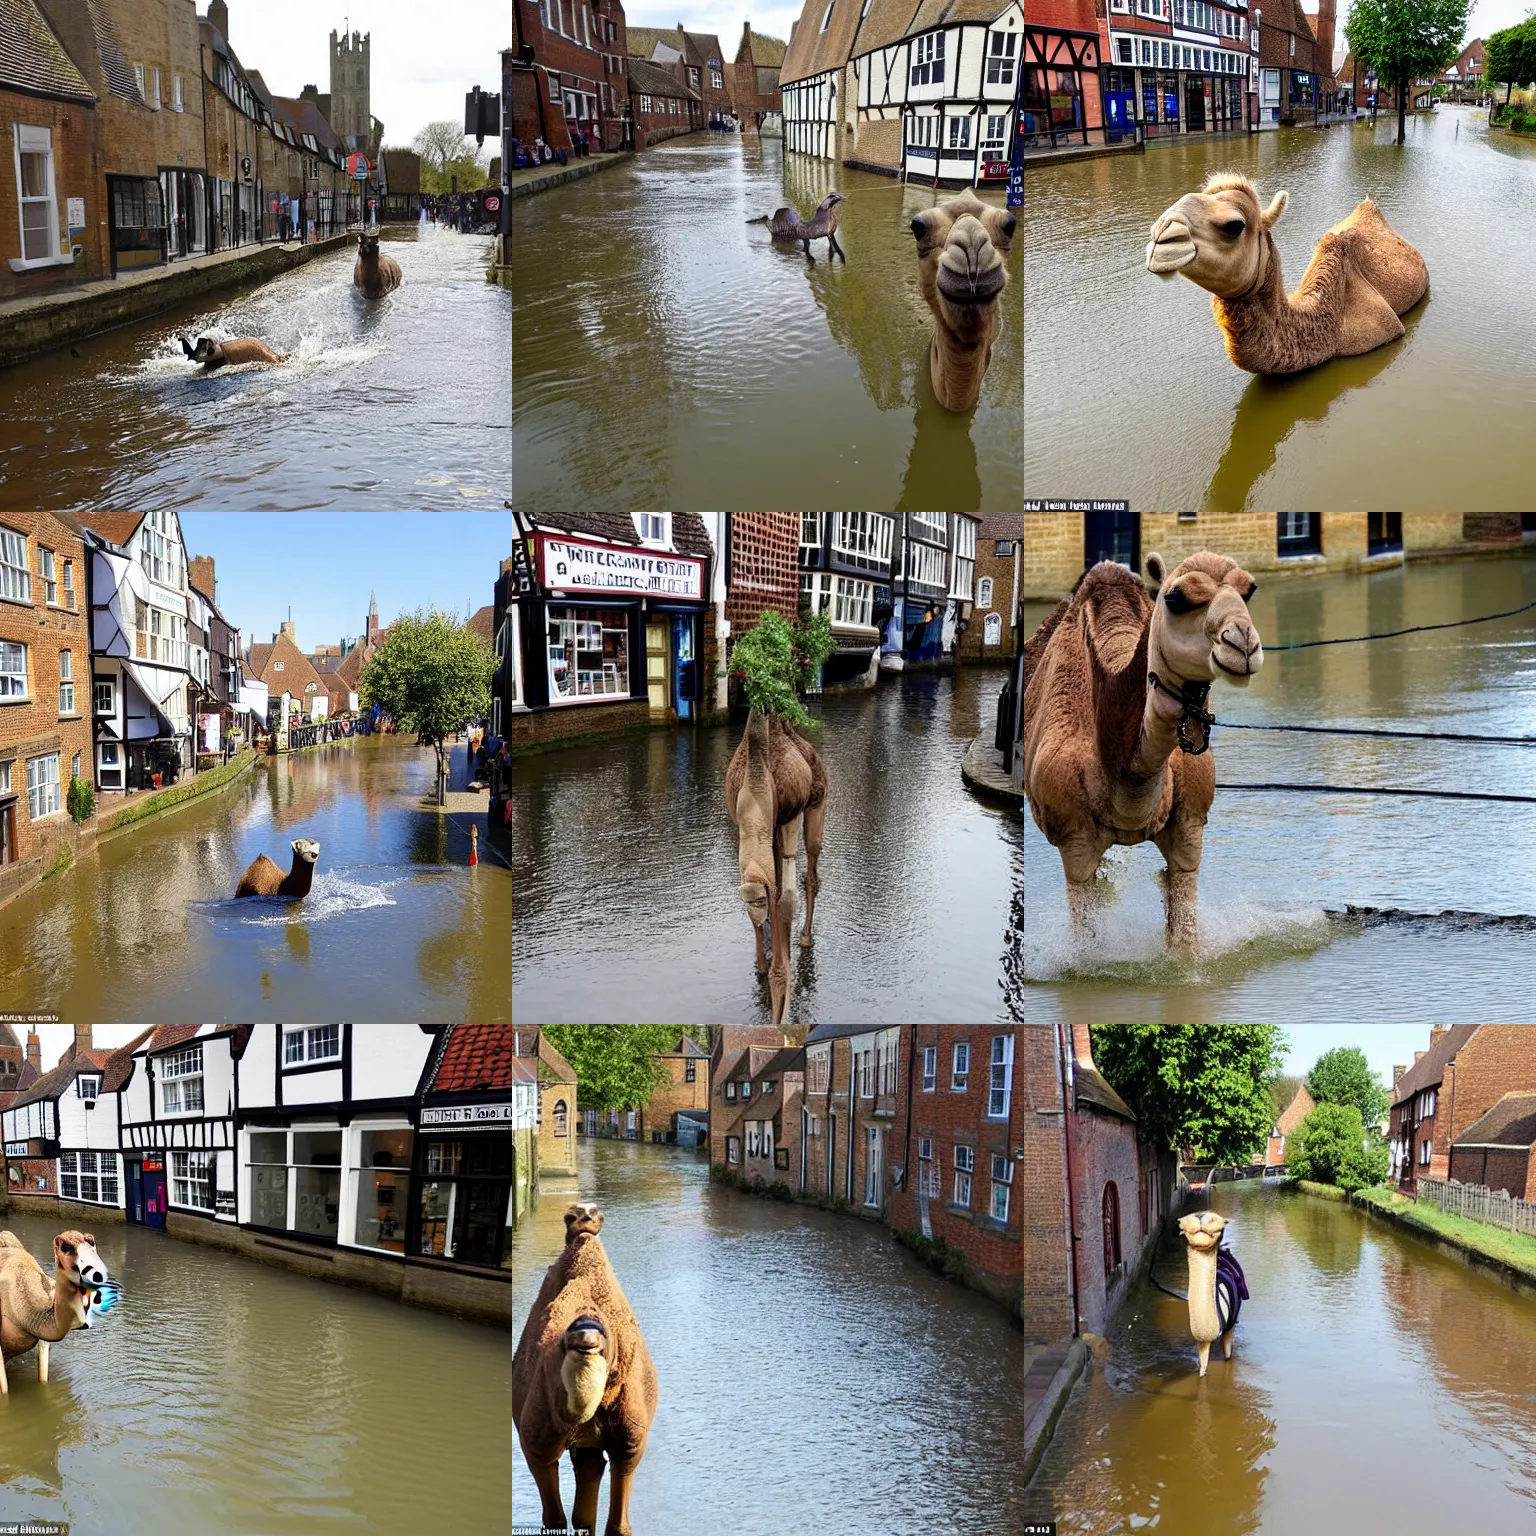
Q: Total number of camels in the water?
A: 11